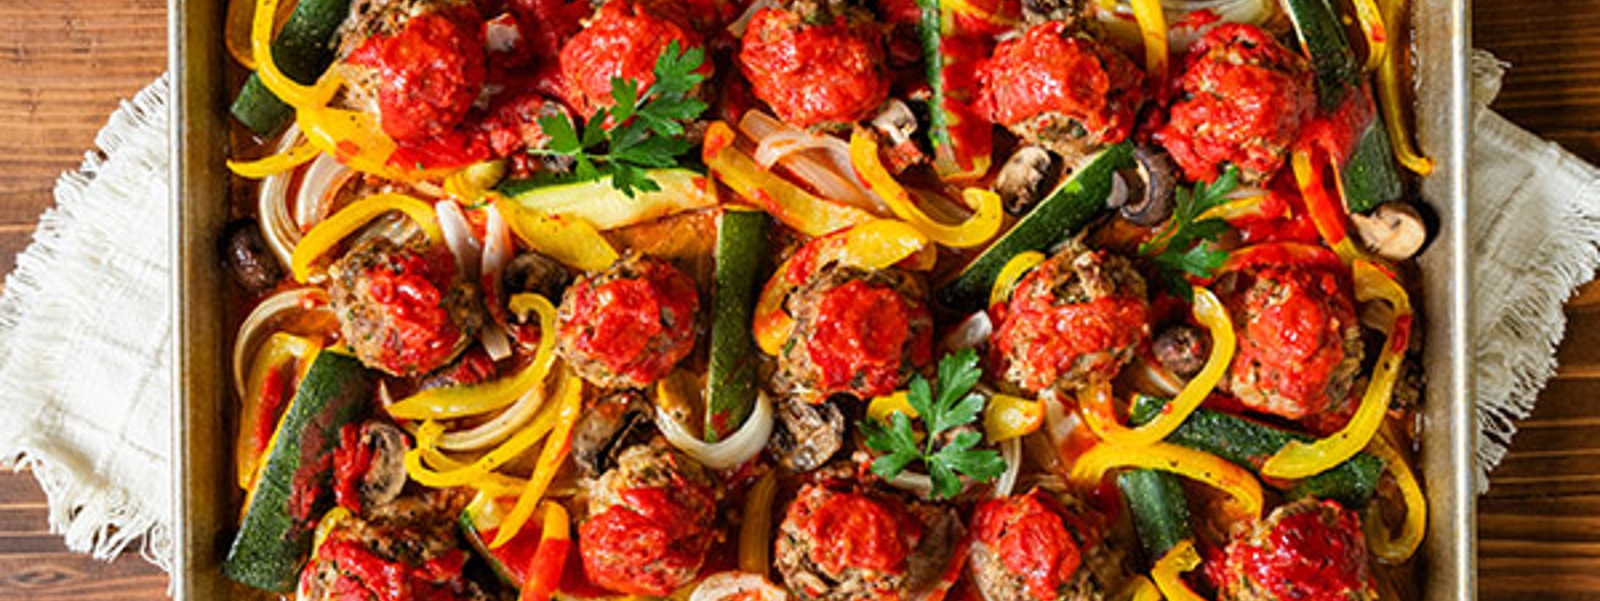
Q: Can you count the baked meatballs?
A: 15